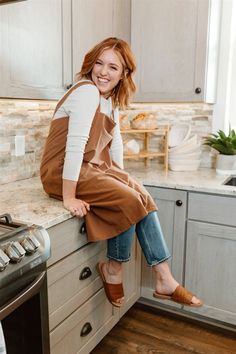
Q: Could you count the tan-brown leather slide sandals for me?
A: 2